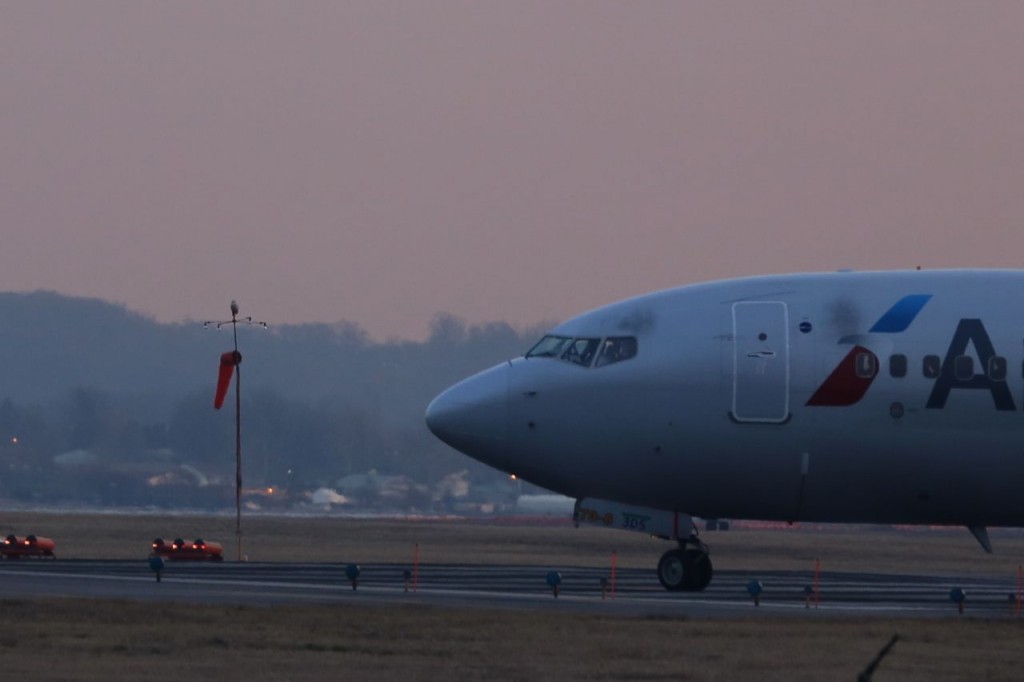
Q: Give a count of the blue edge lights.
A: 5